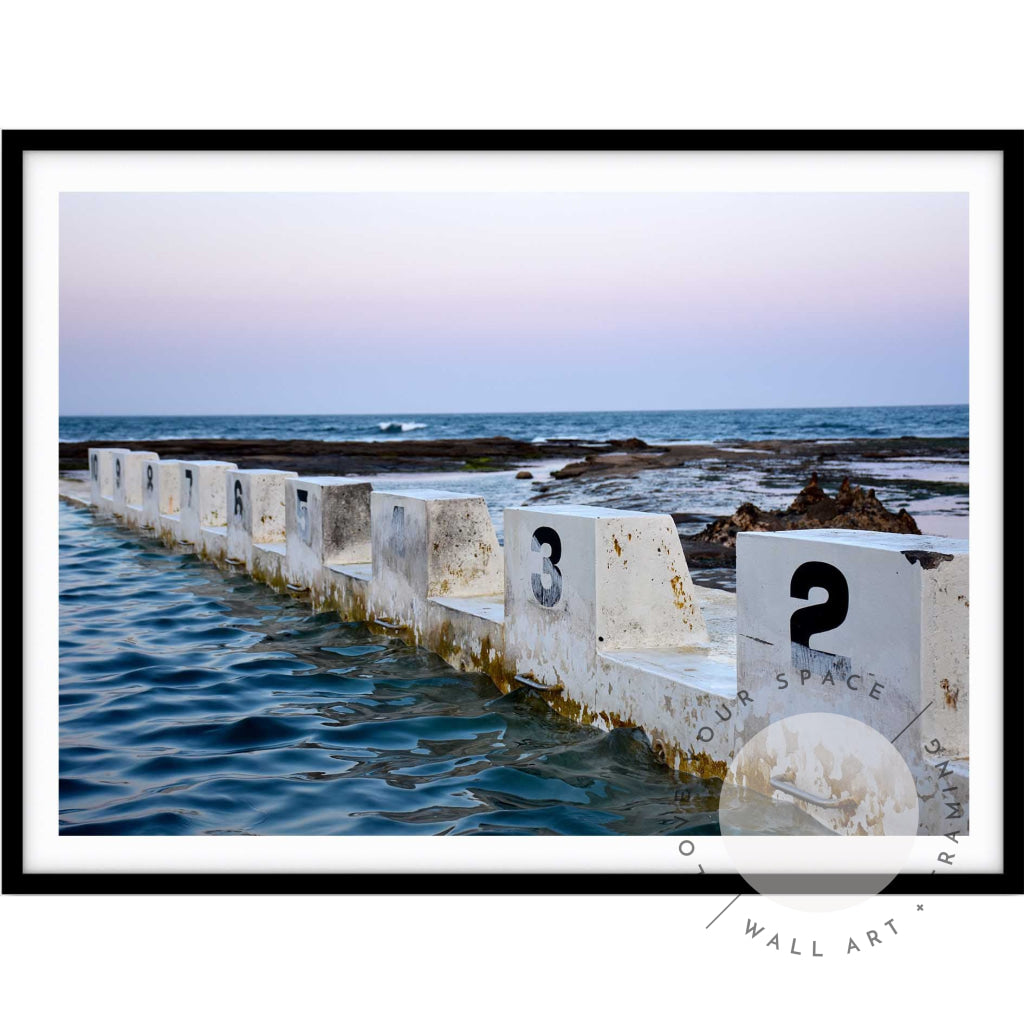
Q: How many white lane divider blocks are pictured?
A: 9